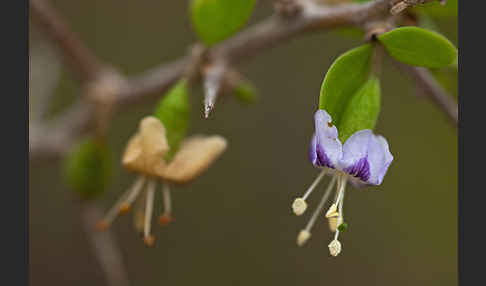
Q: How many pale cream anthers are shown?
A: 5